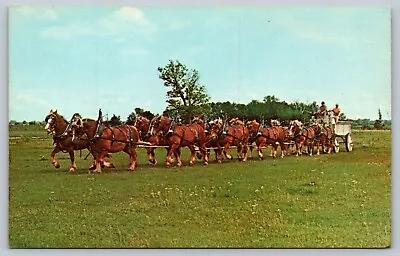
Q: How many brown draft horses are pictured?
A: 12